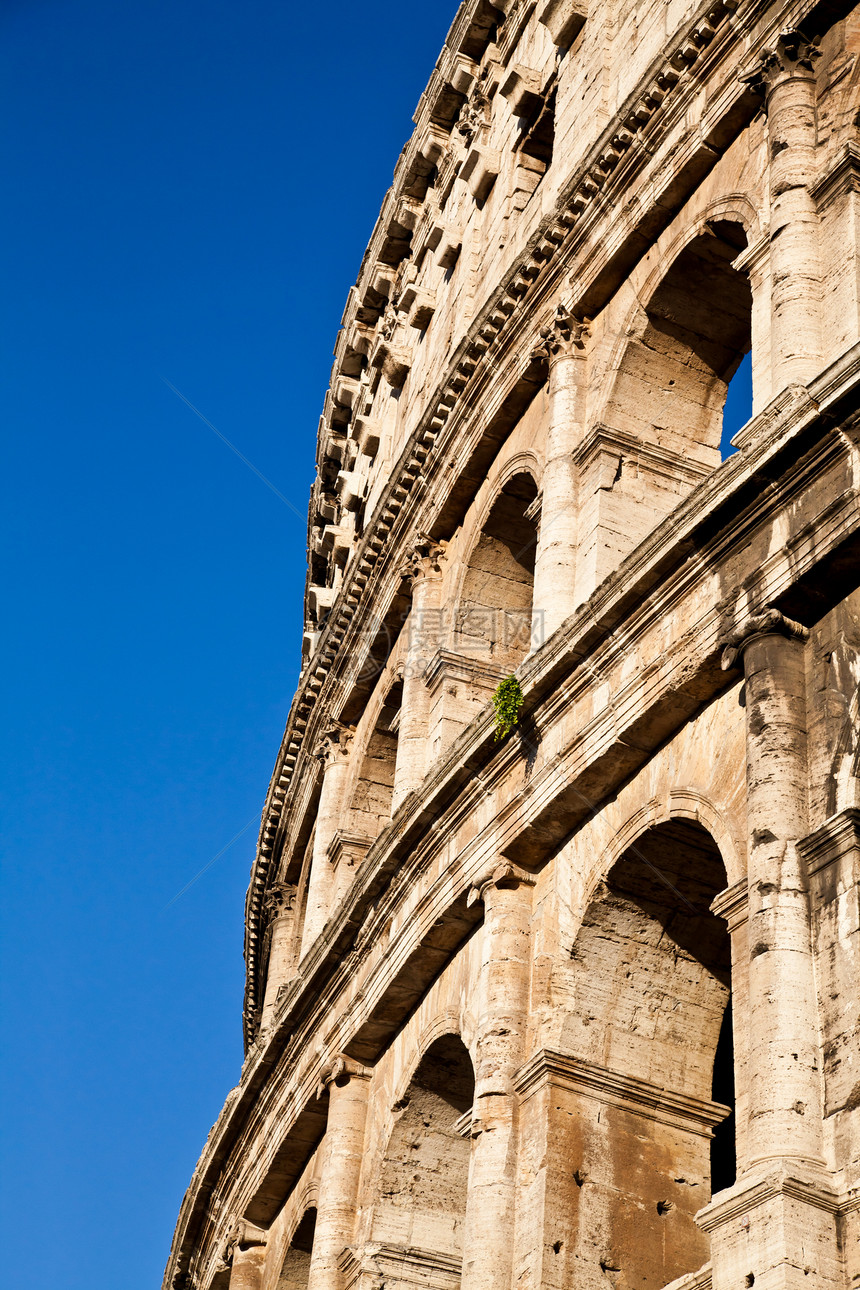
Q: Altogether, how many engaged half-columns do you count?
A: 9